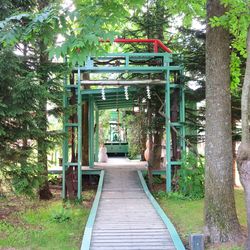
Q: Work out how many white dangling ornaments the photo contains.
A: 3